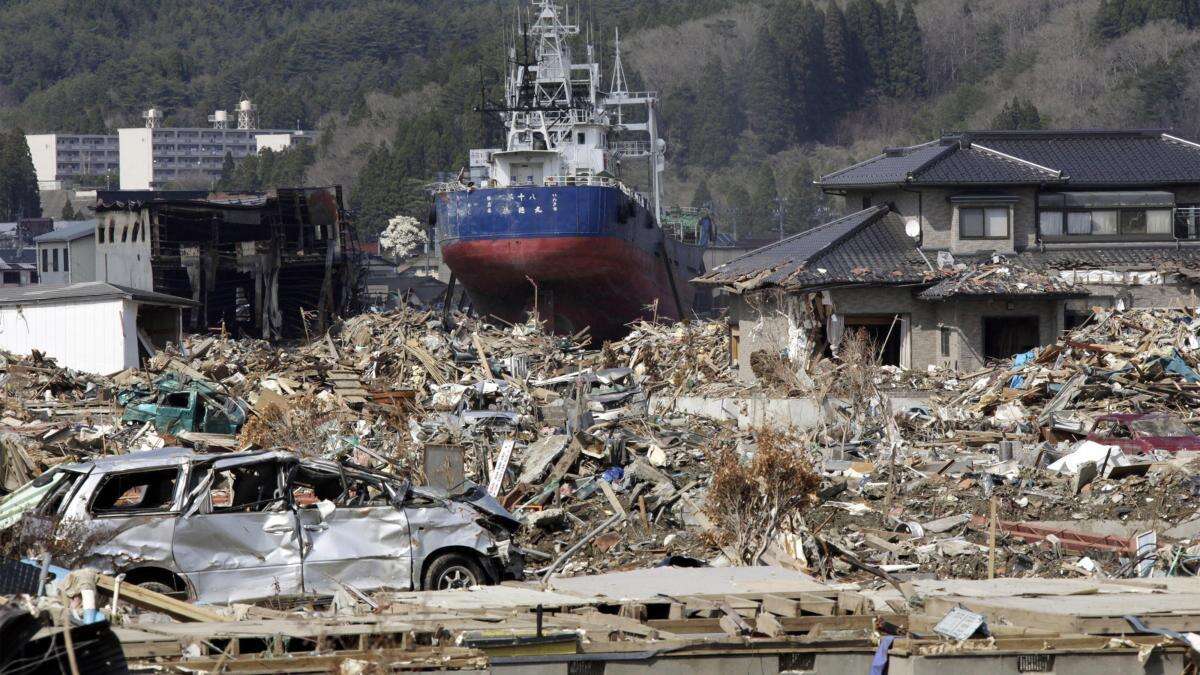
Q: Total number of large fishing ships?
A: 1